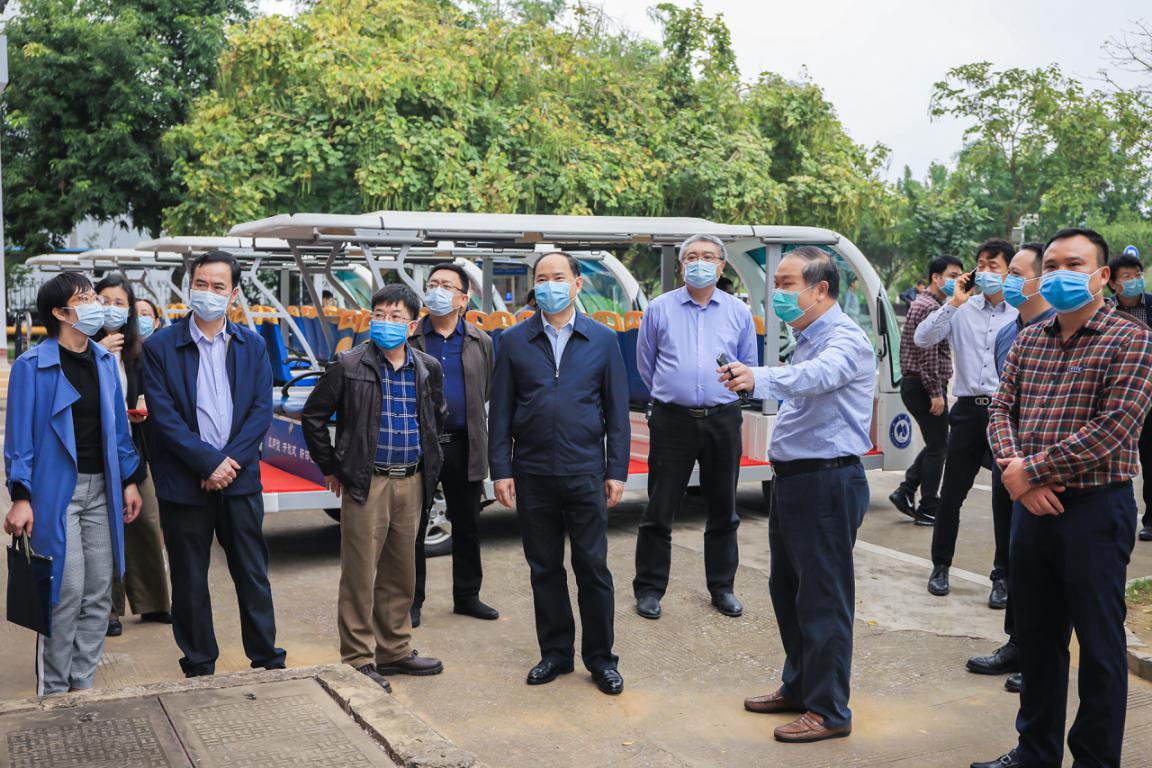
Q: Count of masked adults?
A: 14